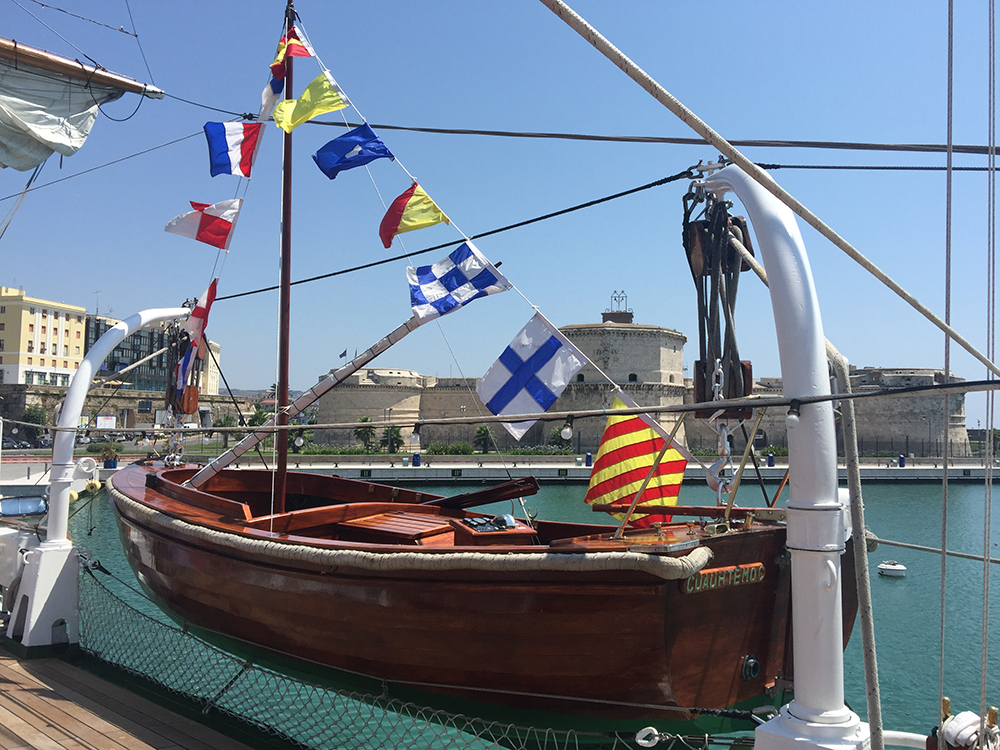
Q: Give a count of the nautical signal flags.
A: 12